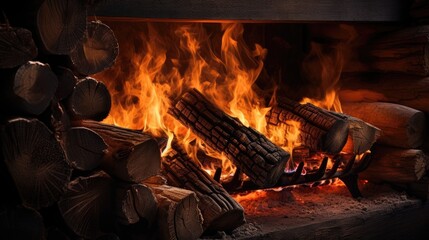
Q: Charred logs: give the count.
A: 3